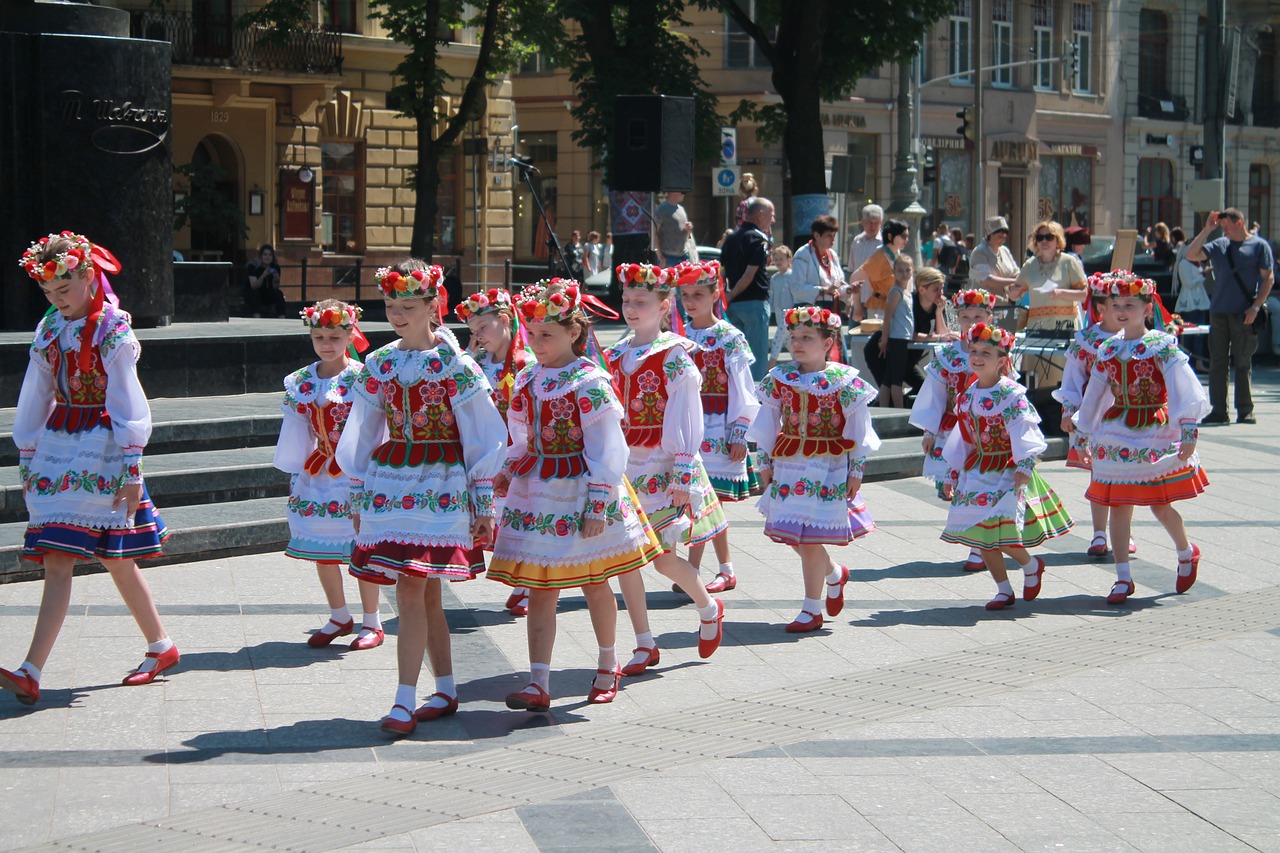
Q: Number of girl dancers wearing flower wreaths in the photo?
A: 12